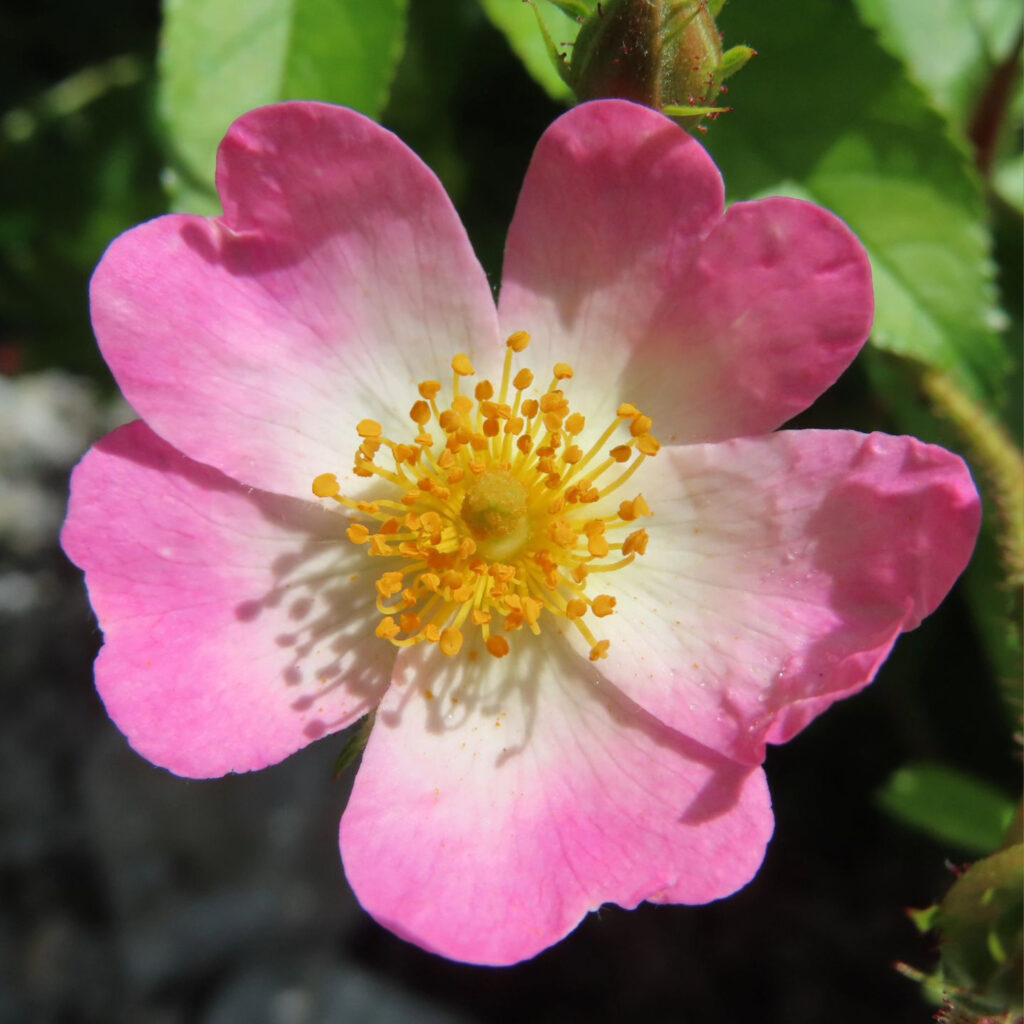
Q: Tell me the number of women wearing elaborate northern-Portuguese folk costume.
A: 0